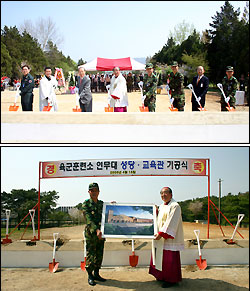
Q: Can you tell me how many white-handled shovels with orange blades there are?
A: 15